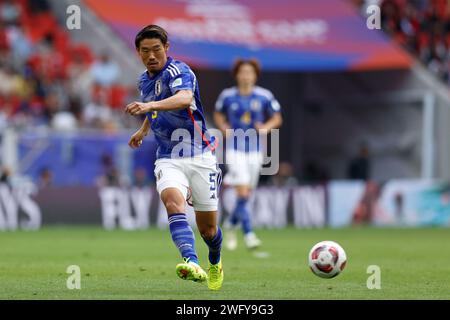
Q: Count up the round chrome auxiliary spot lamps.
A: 0